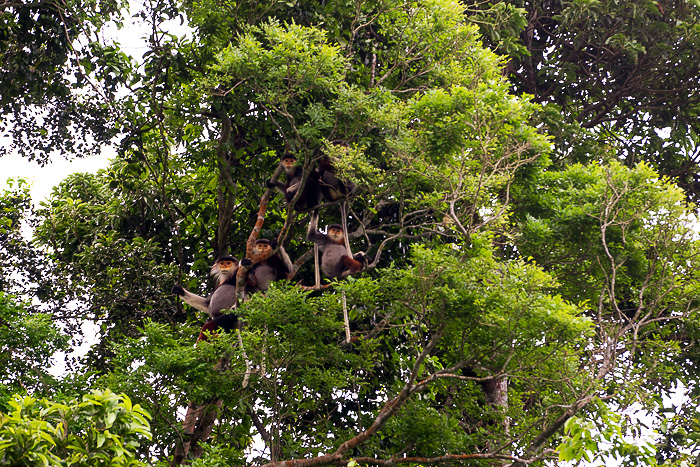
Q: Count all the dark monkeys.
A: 5